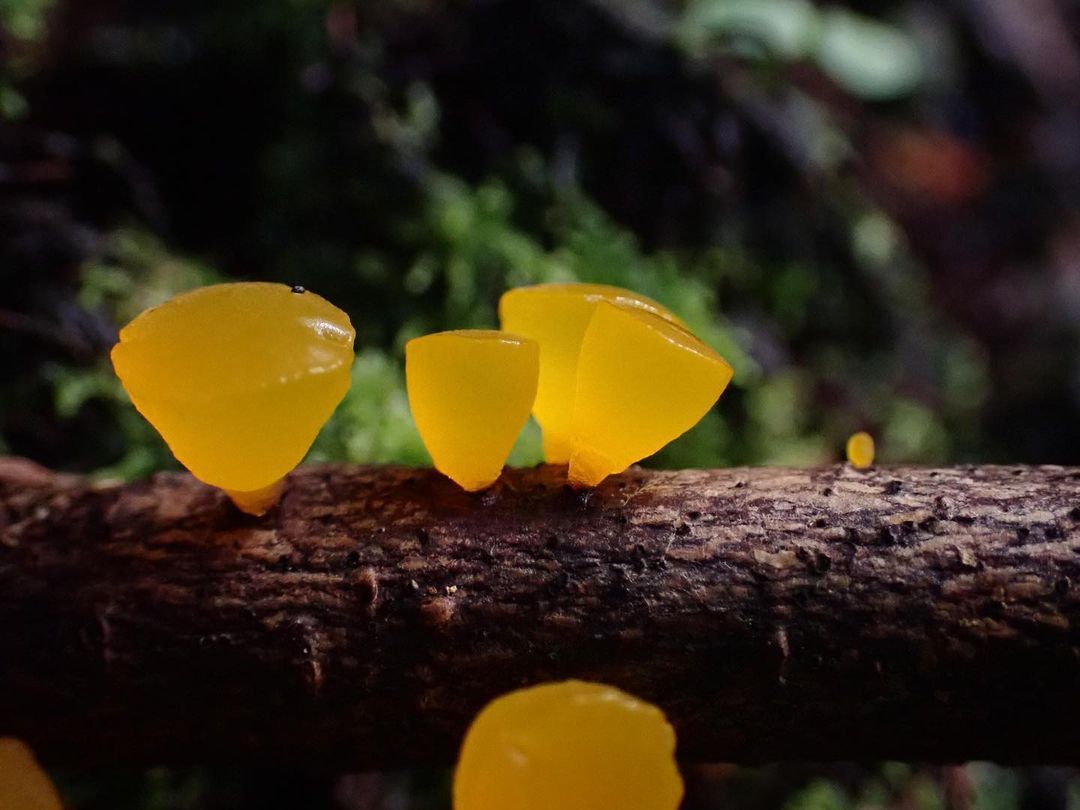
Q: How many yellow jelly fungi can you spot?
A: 7